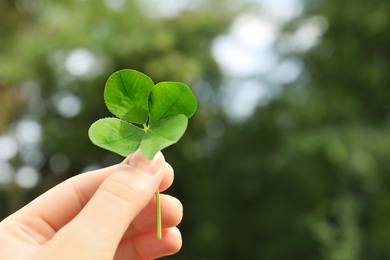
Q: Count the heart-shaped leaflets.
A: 4